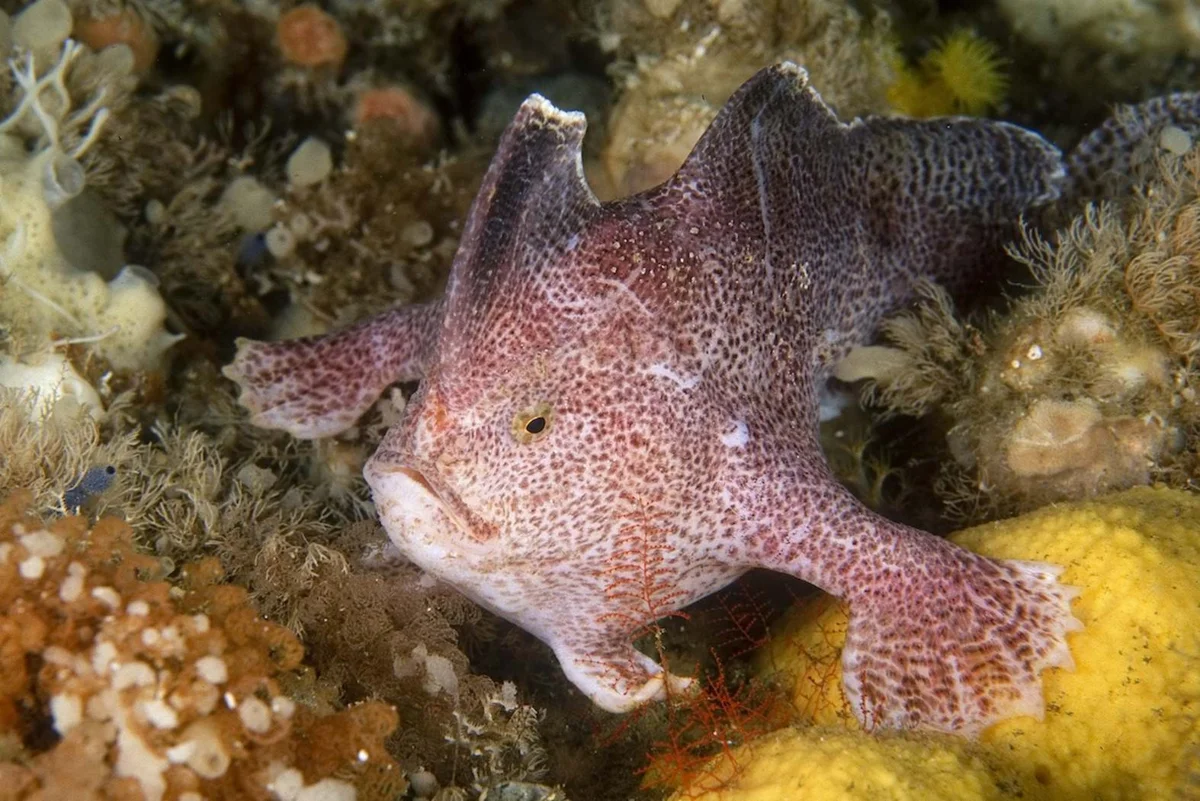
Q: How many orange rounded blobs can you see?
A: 3